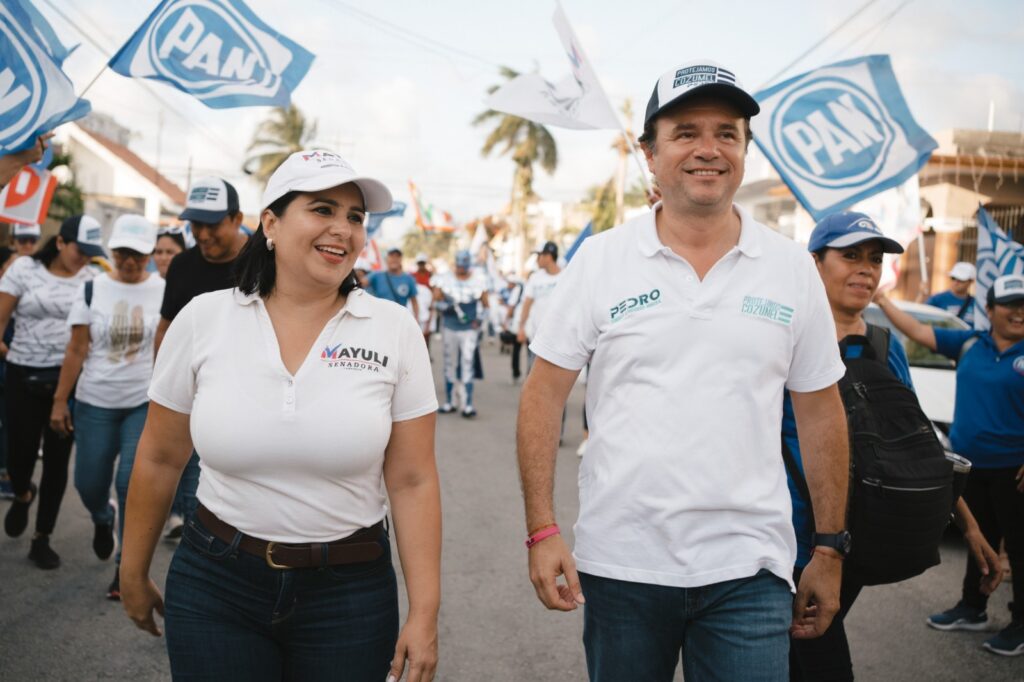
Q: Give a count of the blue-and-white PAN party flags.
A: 4